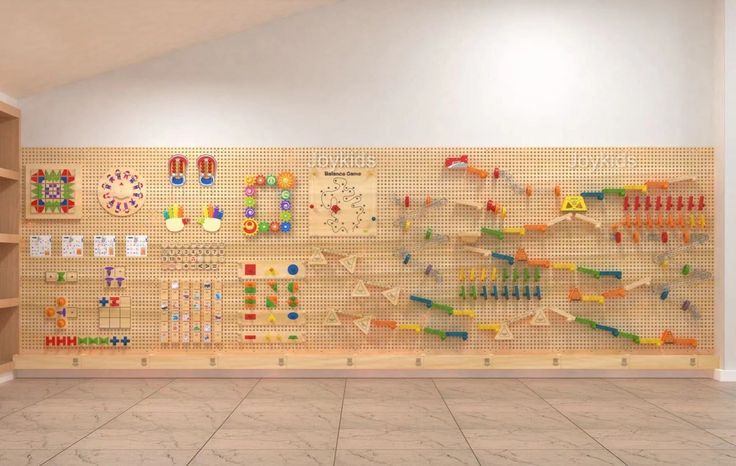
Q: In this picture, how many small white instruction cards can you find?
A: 4